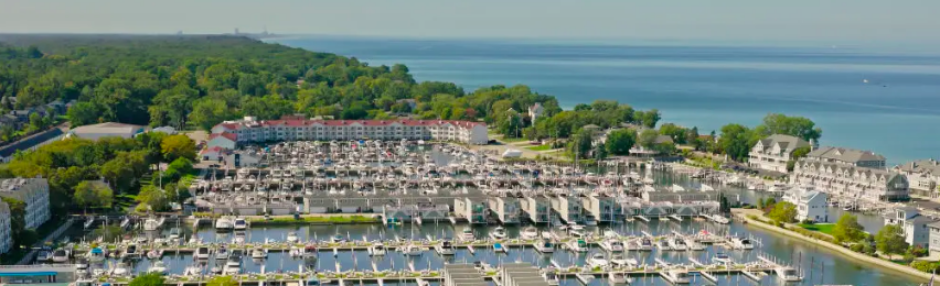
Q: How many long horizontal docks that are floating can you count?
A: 2